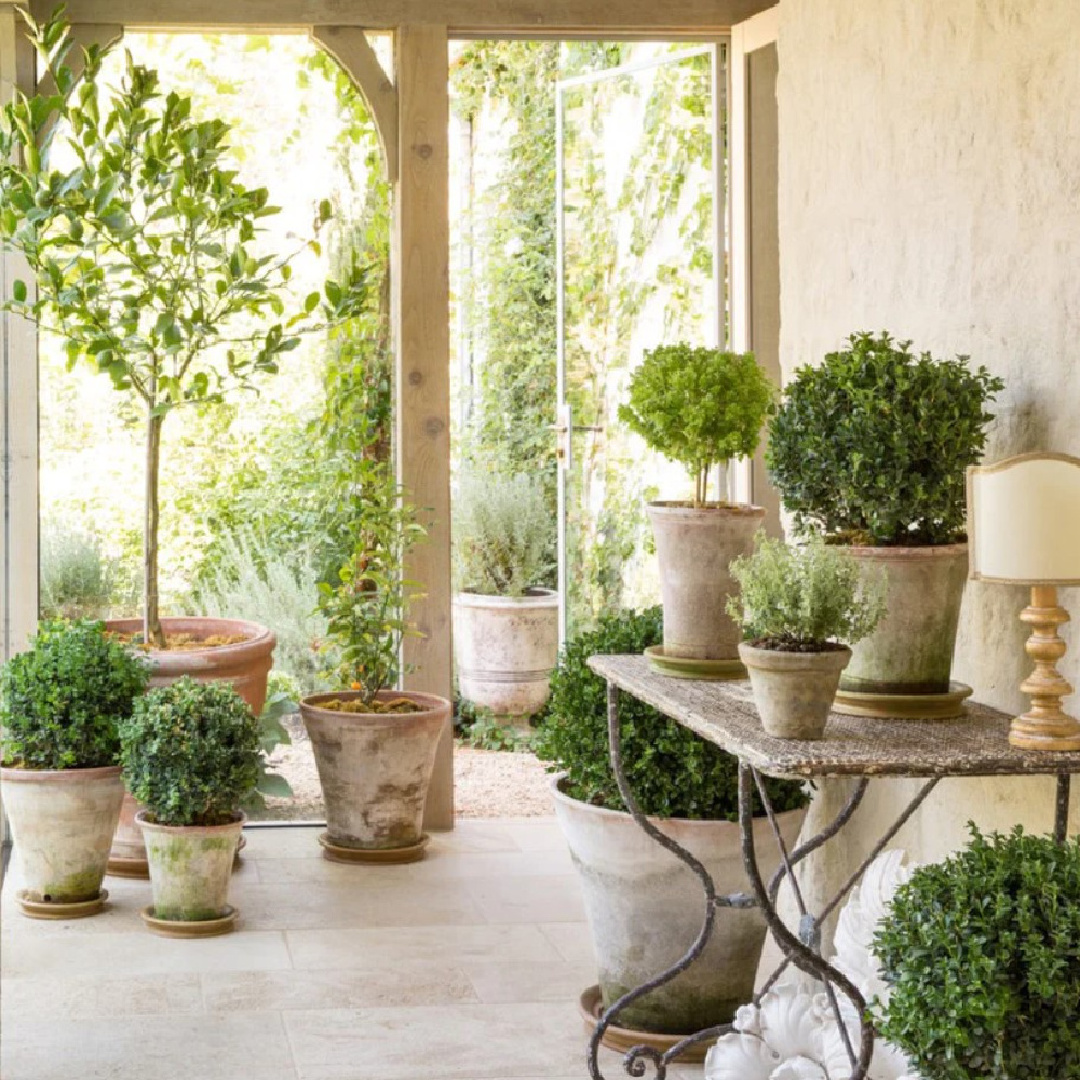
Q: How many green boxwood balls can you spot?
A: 5